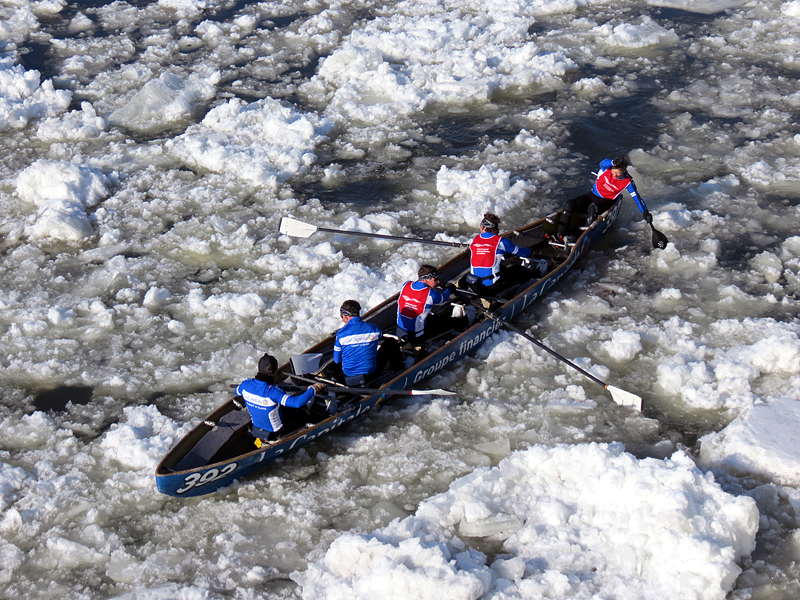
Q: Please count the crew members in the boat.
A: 5